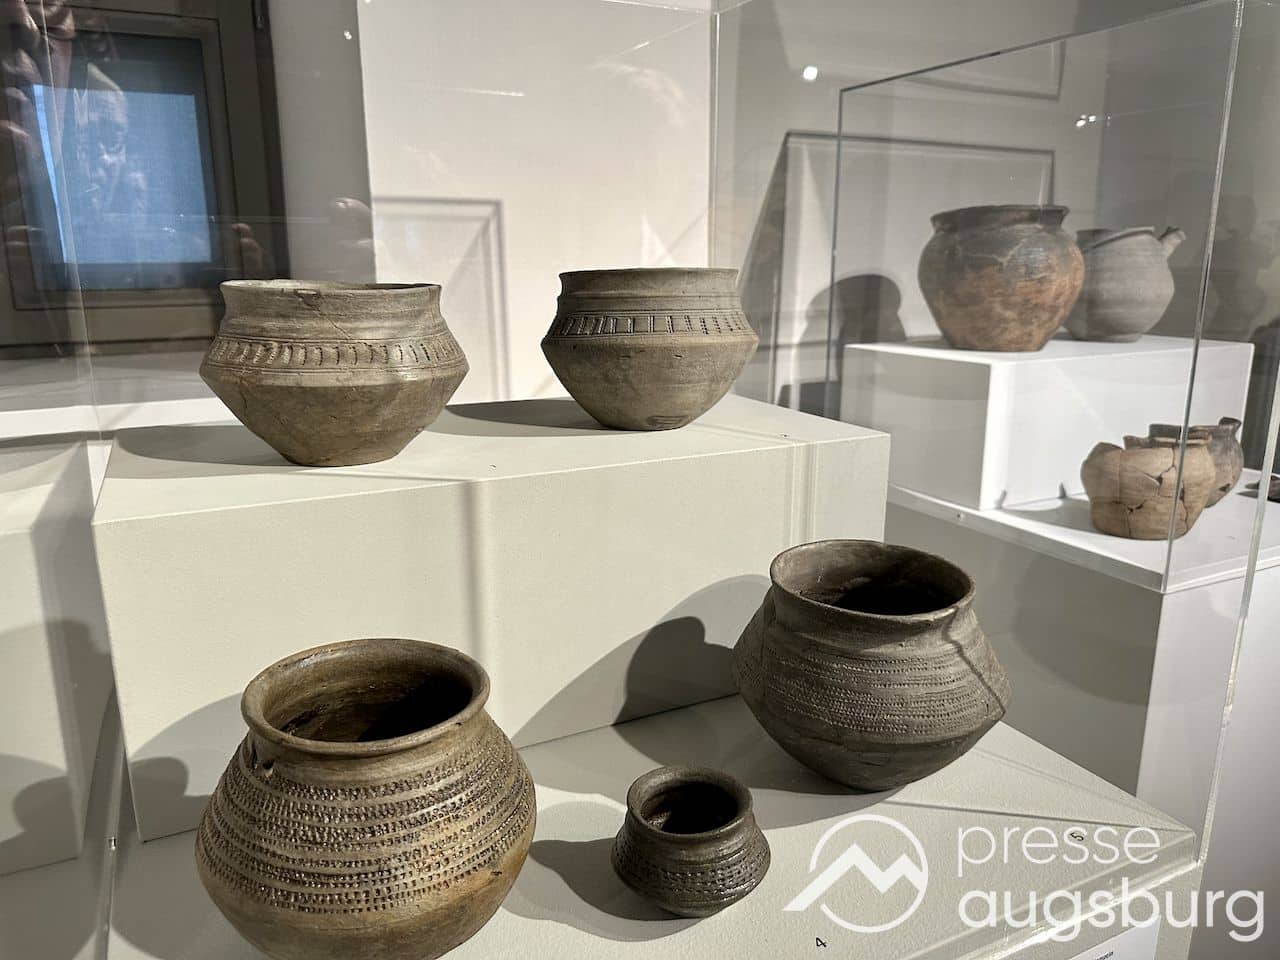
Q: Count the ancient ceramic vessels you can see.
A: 9